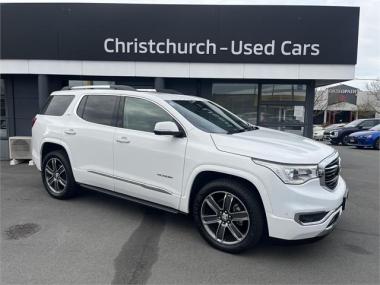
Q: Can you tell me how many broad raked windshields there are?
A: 1